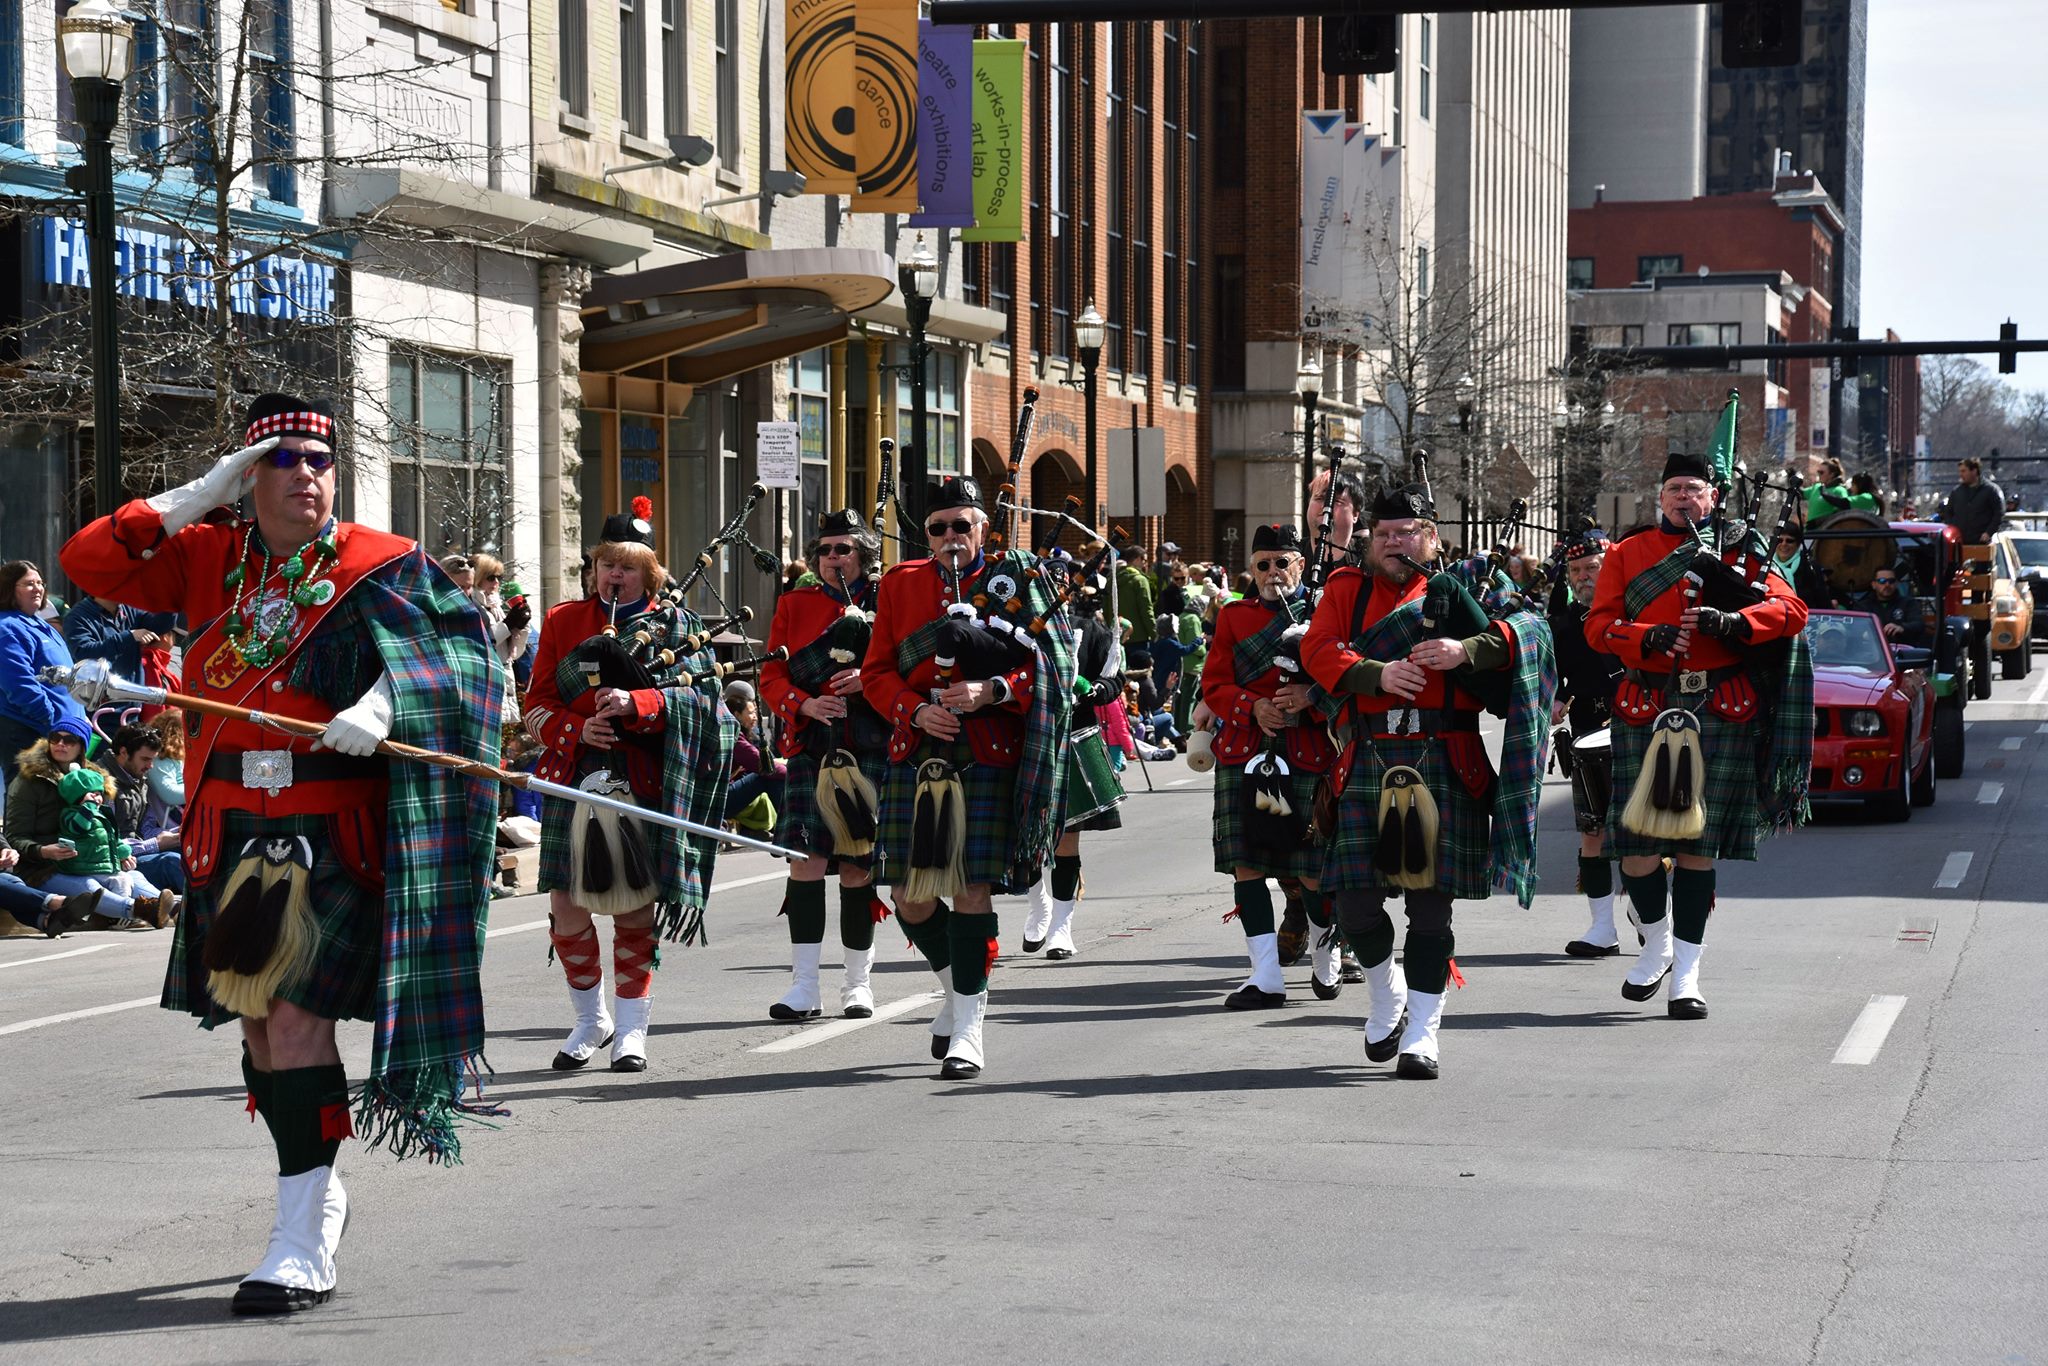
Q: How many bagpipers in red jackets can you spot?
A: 6